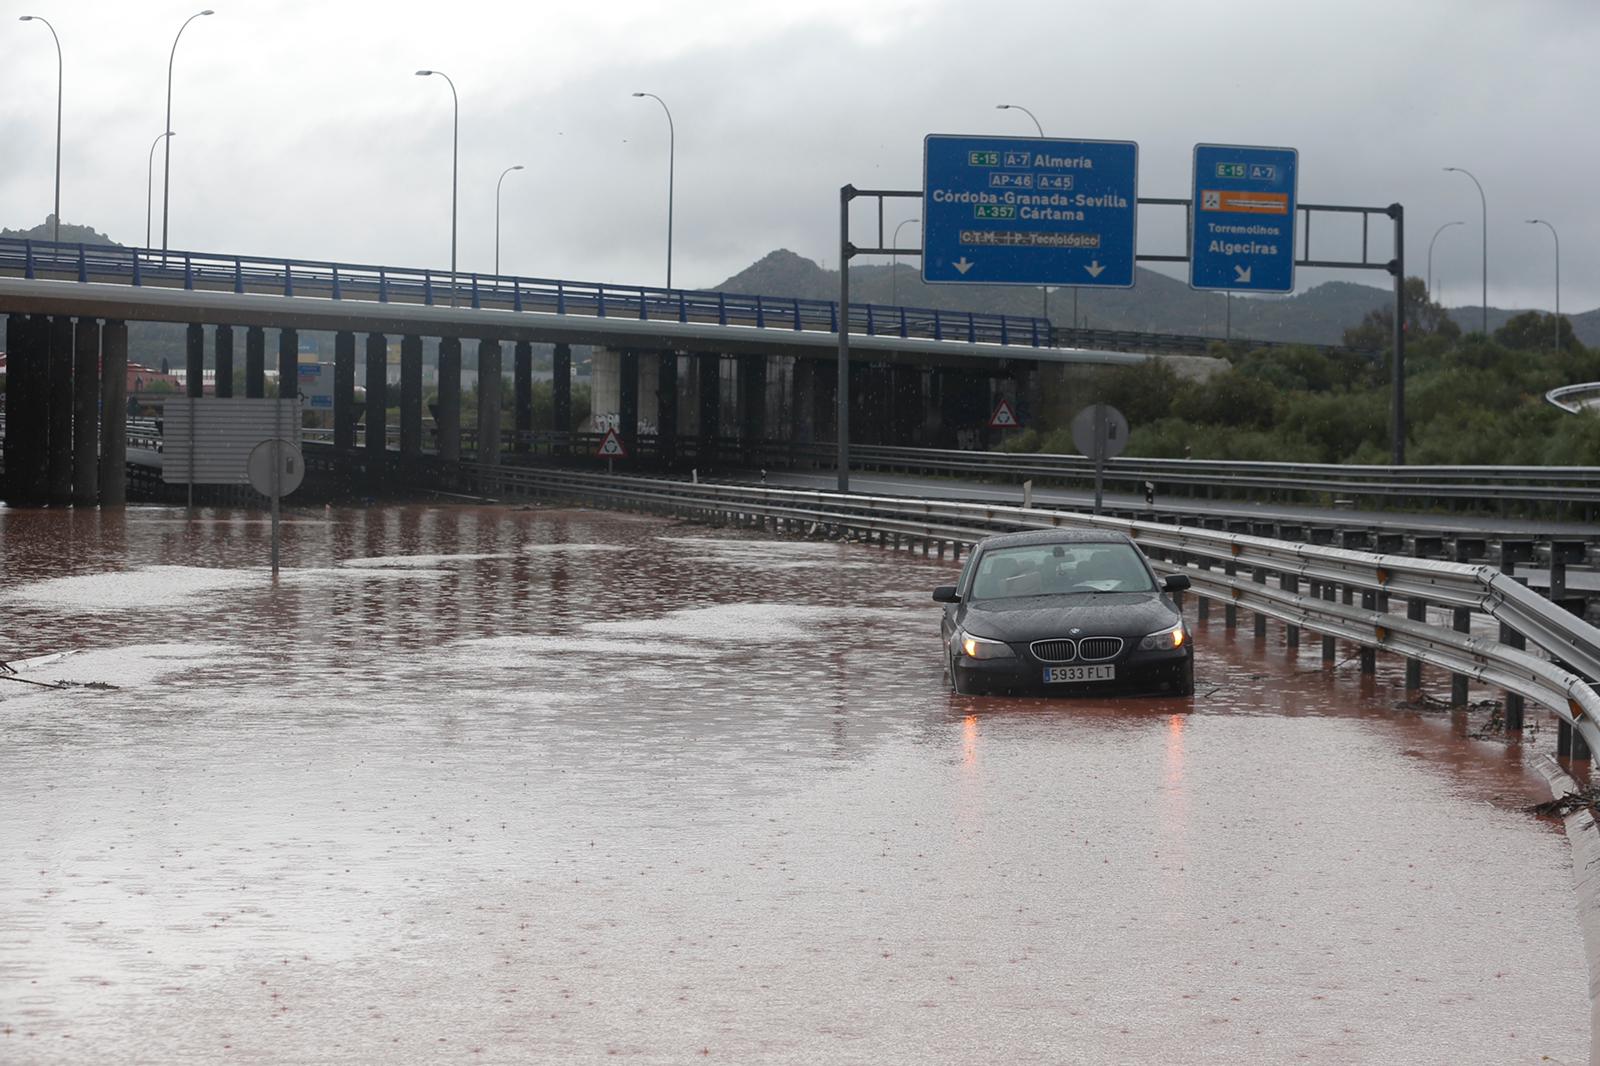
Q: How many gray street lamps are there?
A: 11